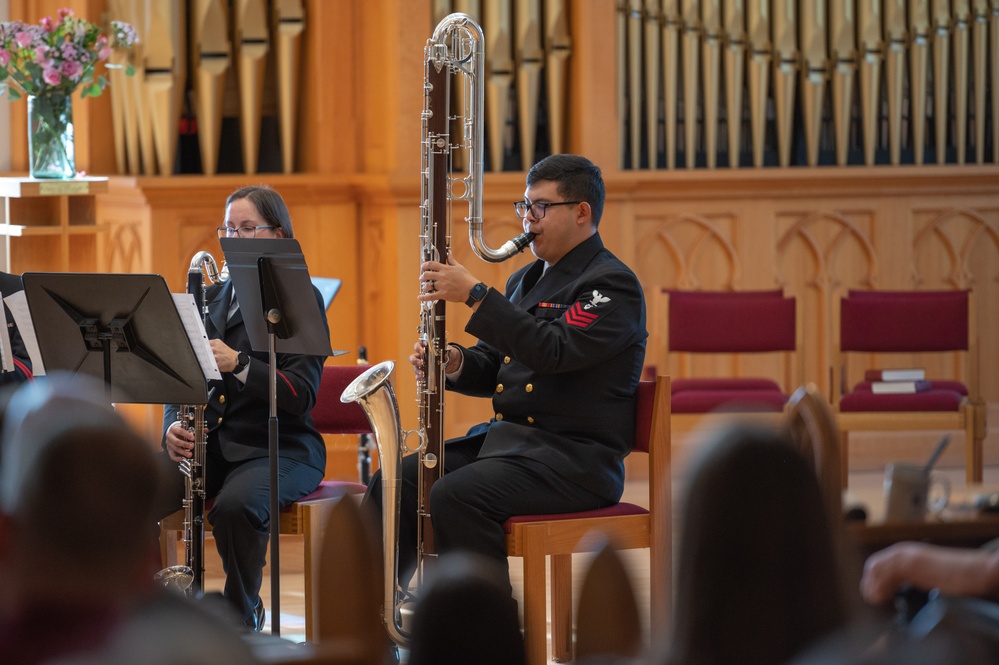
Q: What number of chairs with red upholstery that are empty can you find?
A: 2